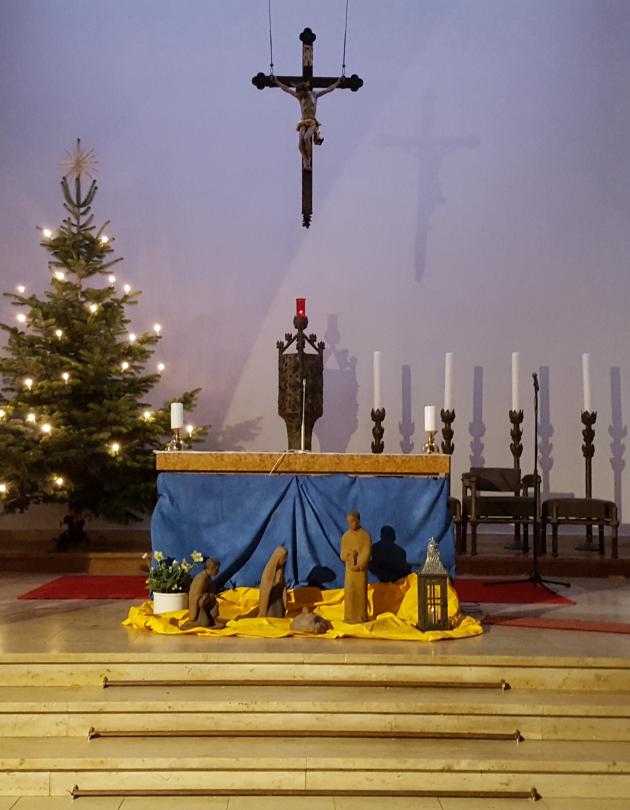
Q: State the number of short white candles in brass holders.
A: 2